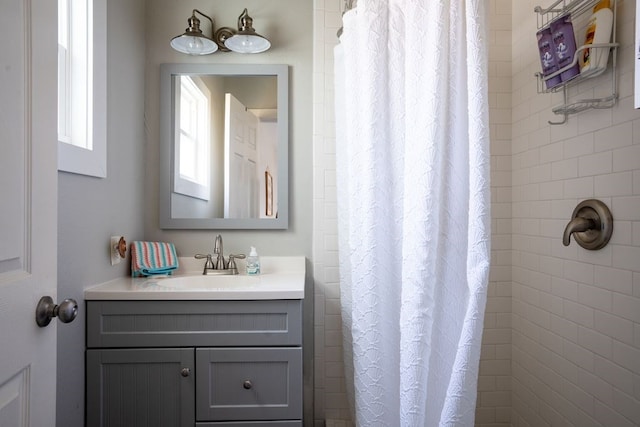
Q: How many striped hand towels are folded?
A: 1